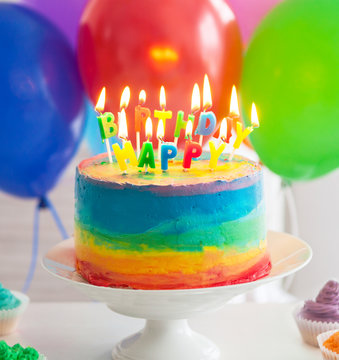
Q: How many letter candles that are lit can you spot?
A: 13